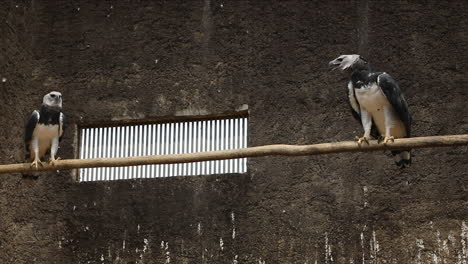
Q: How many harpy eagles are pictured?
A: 2